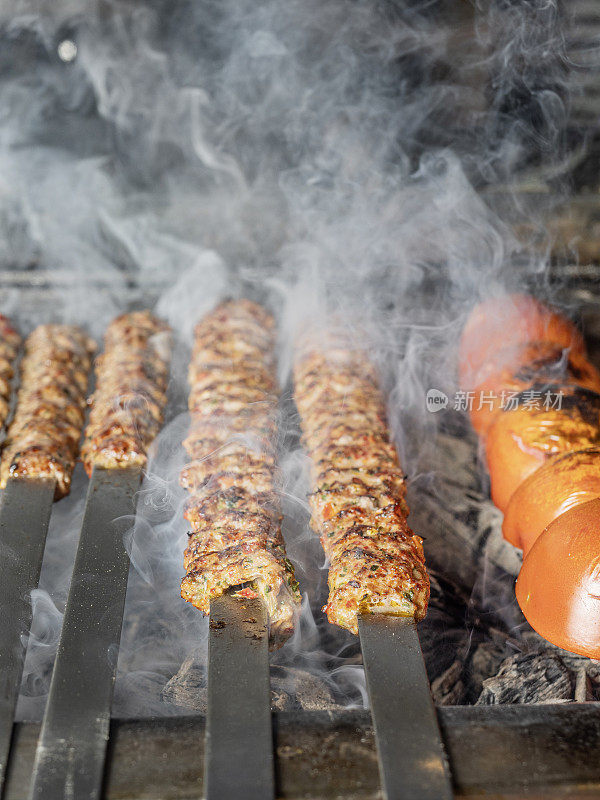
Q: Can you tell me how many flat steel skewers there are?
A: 4